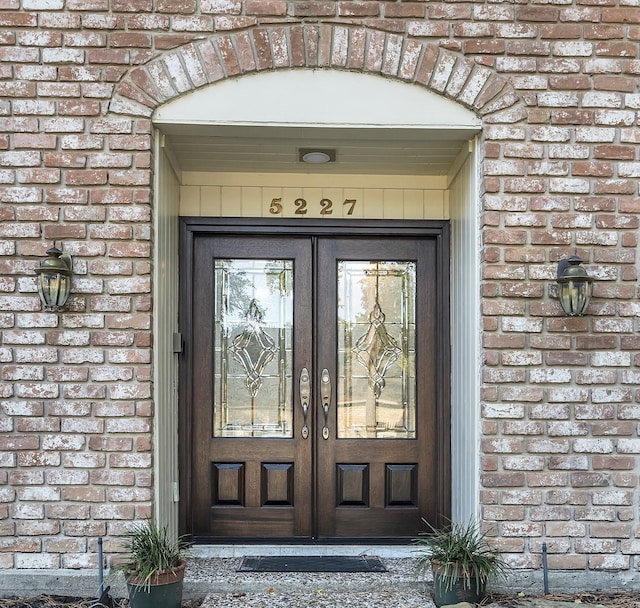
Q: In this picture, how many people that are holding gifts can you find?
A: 0